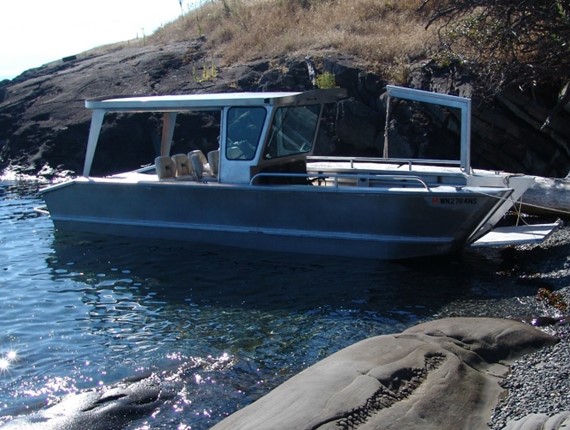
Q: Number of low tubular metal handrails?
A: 2